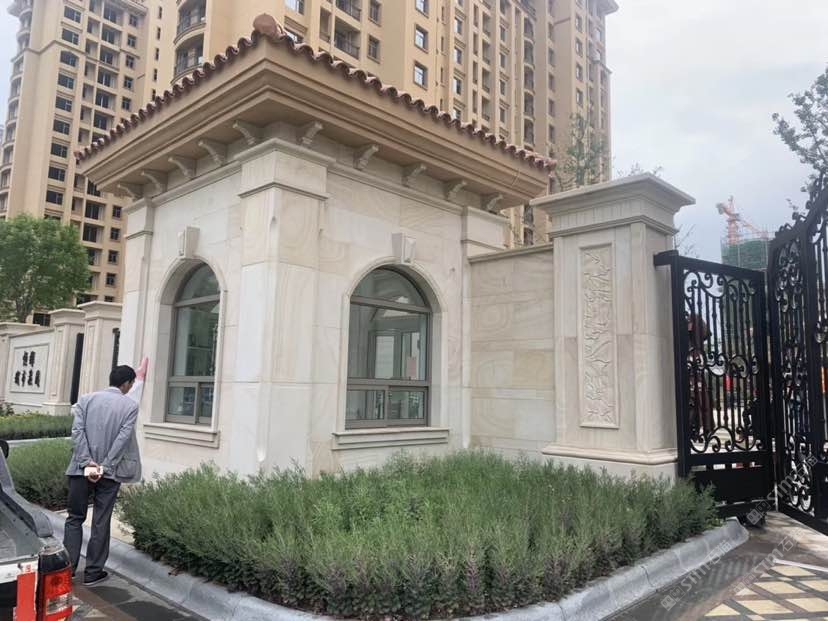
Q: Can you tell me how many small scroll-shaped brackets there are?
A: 10